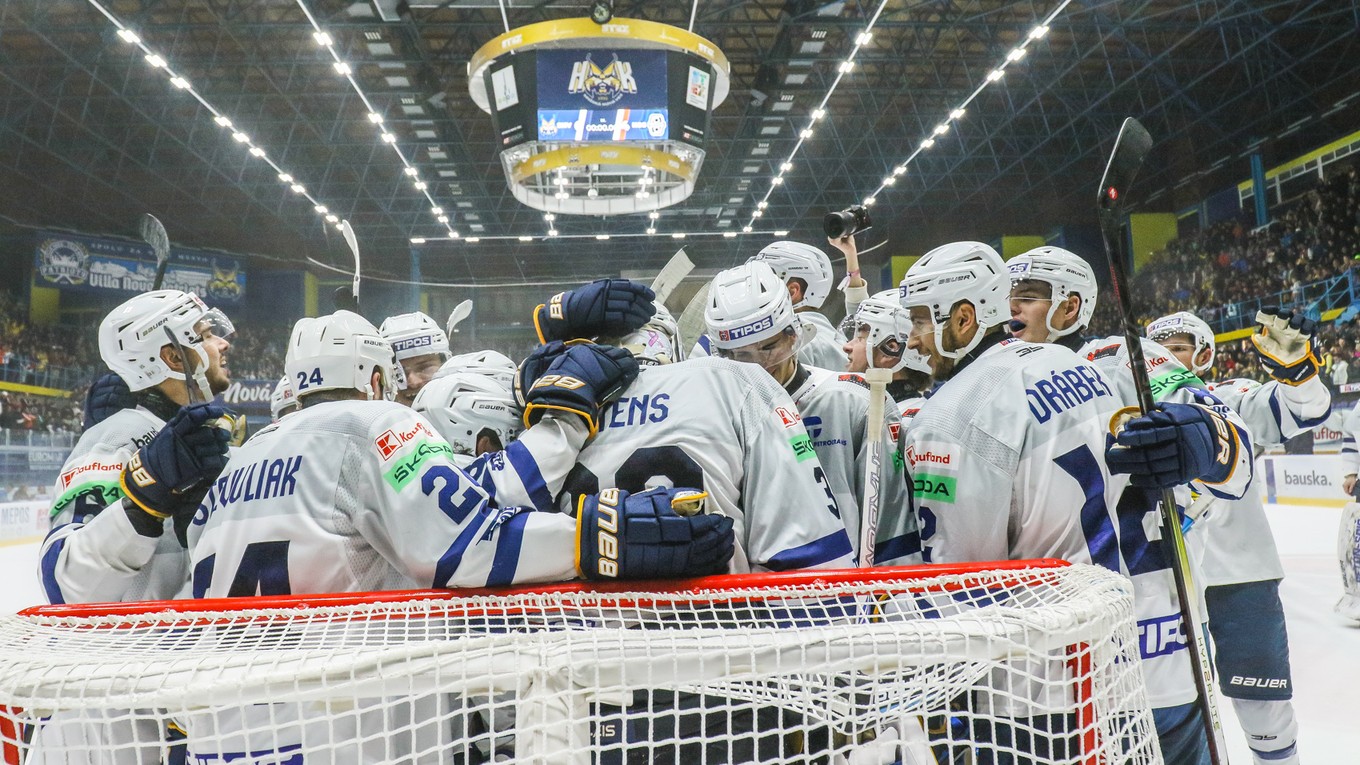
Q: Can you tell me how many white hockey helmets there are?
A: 13